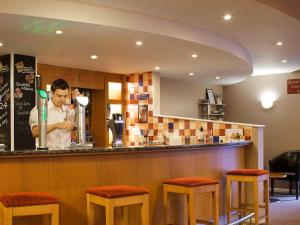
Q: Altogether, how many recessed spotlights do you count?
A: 11